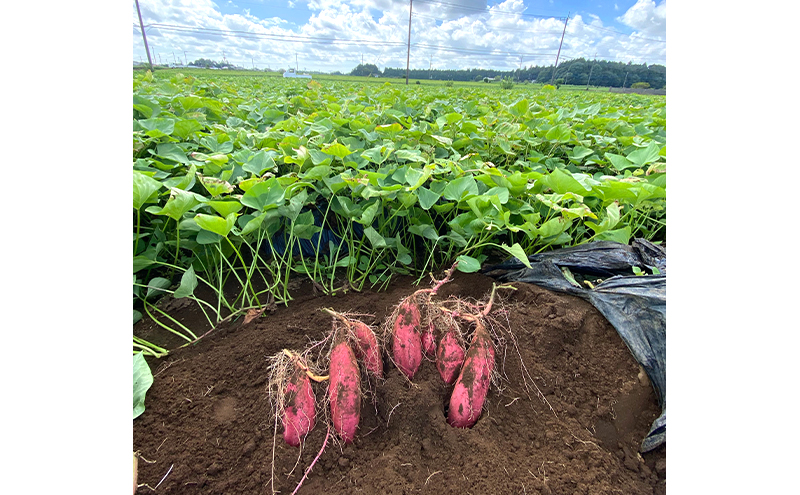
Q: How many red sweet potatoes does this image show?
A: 7